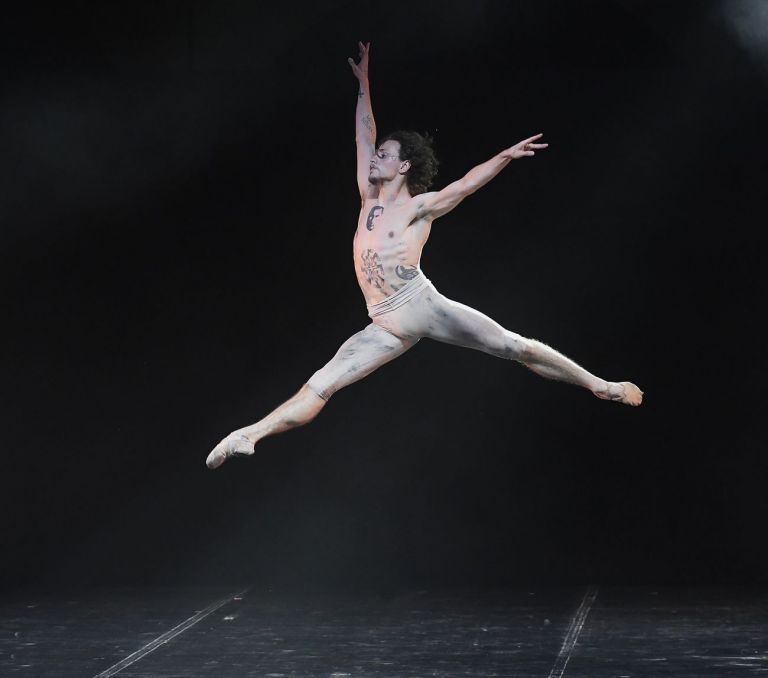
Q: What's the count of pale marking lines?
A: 2